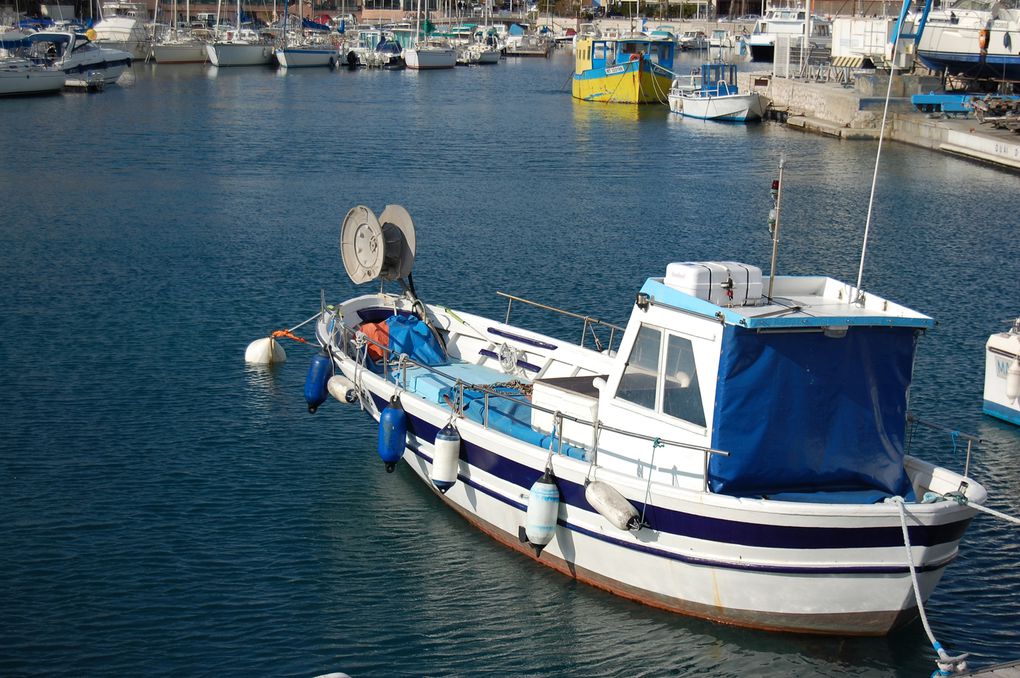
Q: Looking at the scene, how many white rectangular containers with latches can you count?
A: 1